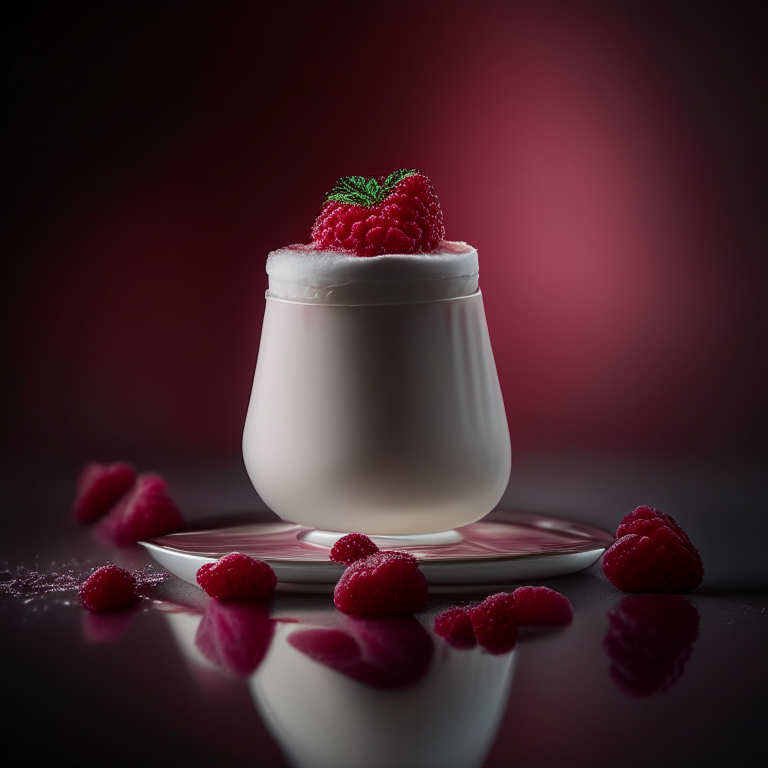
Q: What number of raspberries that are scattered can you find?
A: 10